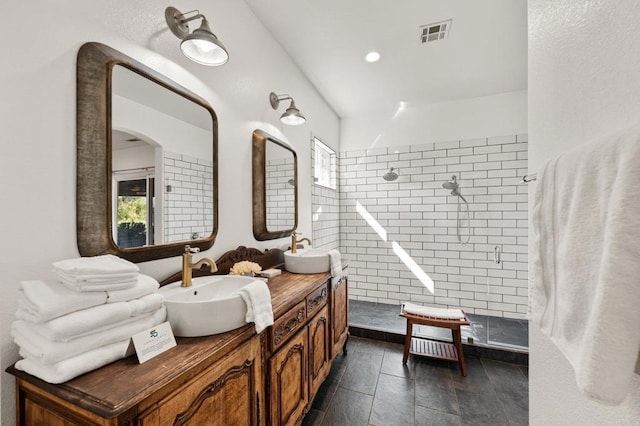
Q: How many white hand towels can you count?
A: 2